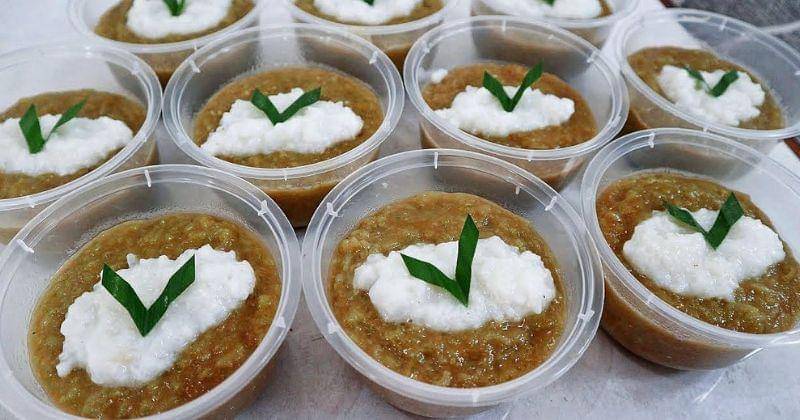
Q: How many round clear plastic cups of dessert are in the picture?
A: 10